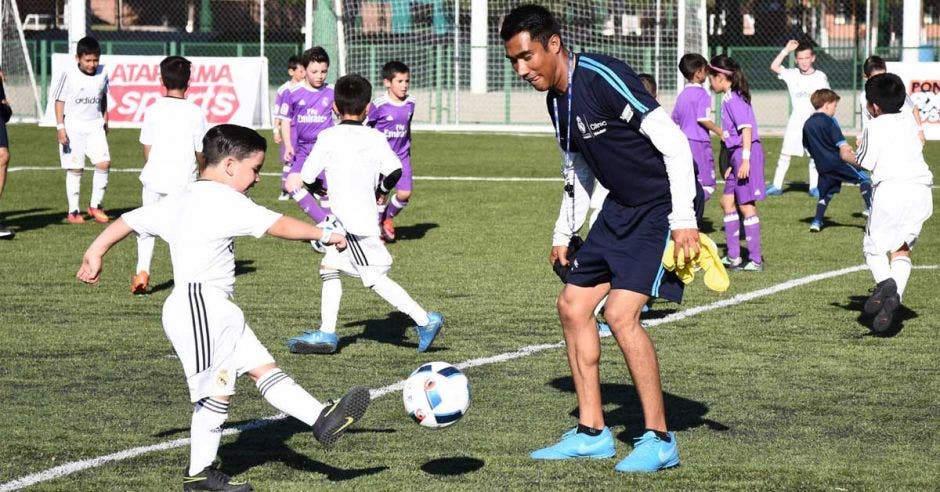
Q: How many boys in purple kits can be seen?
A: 4